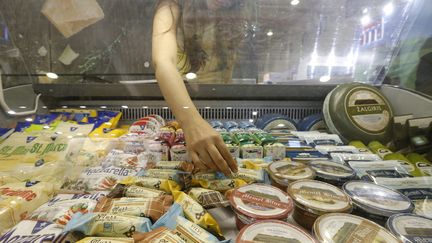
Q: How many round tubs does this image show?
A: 8